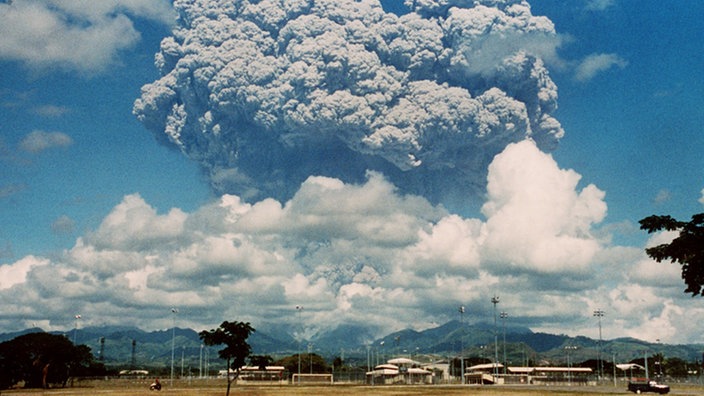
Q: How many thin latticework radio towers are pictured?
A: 2